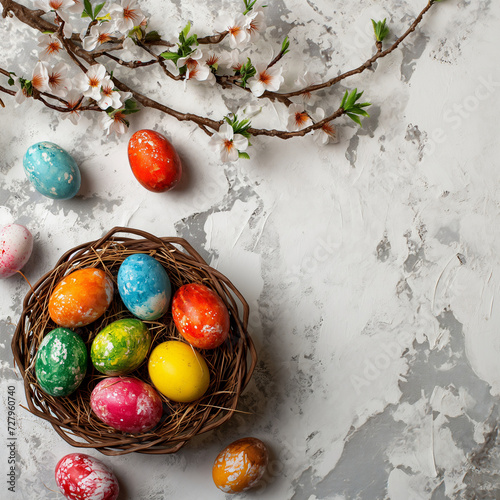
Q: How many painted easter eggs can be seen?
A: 12